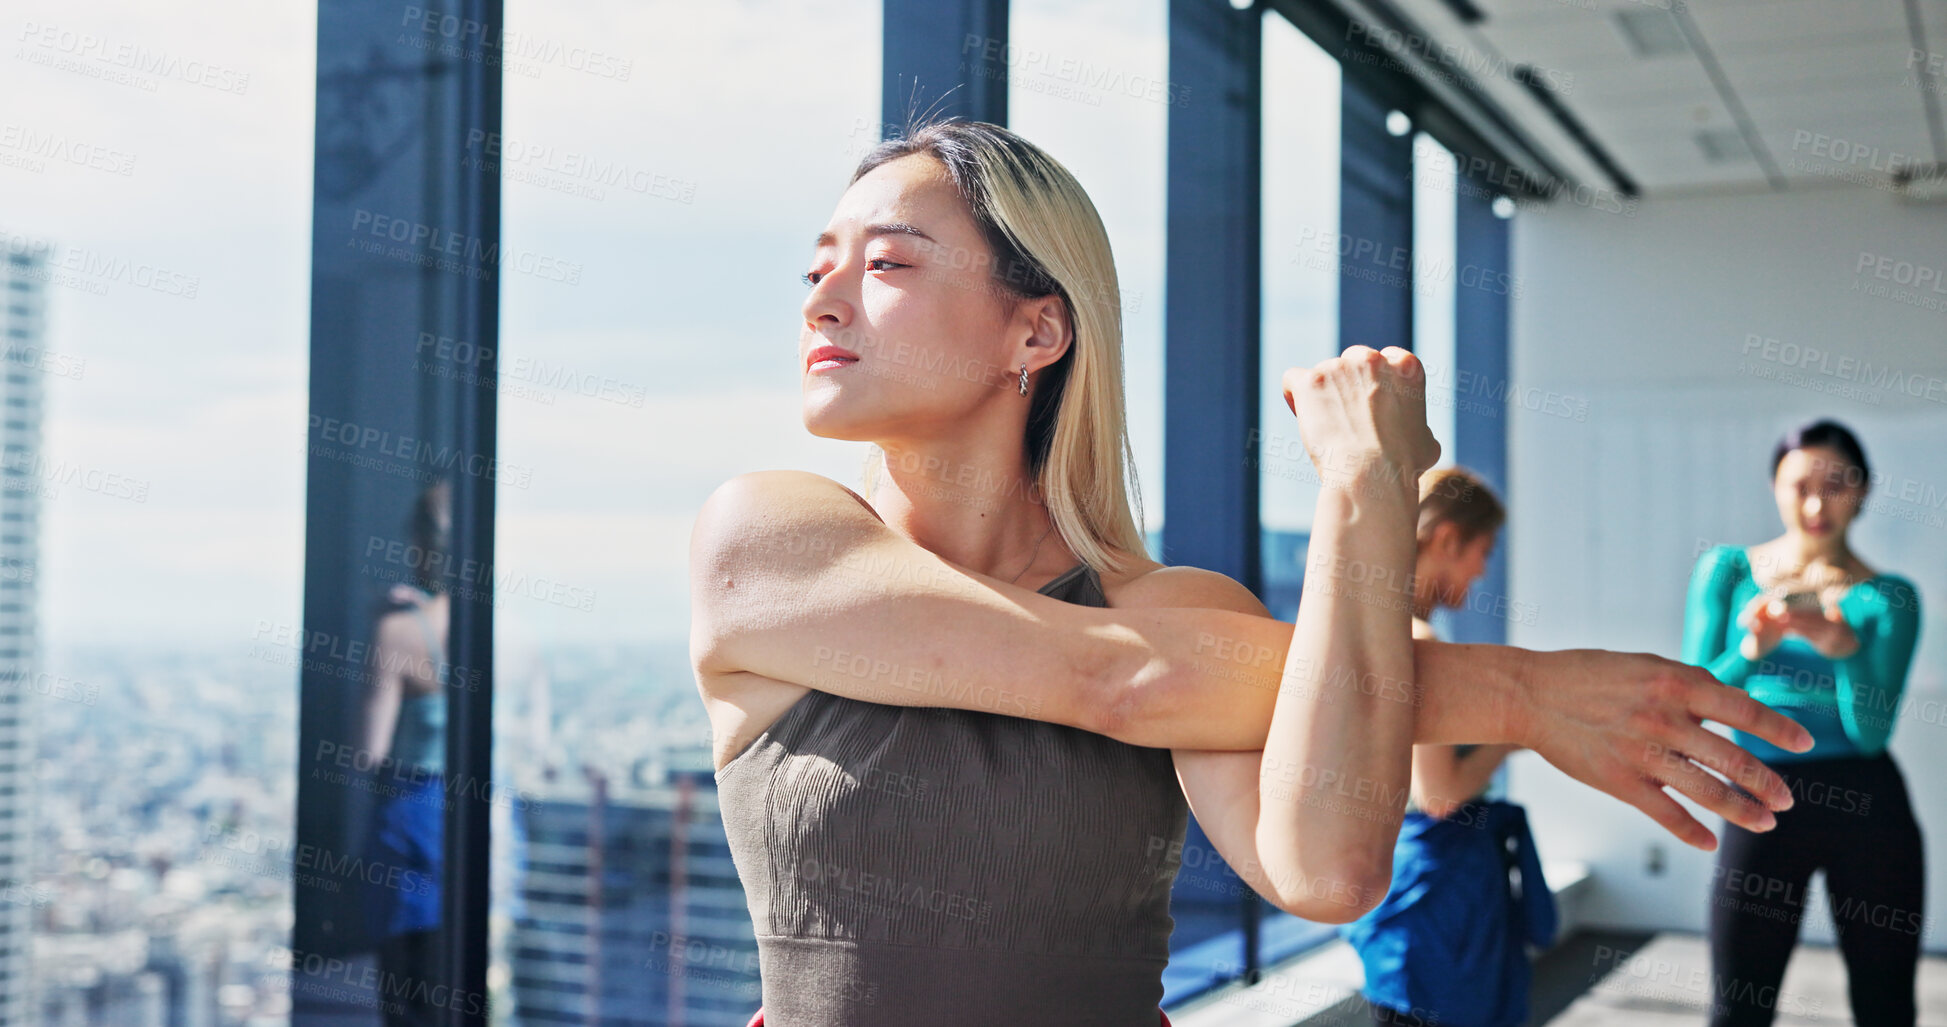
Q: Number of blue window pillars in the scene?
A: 5